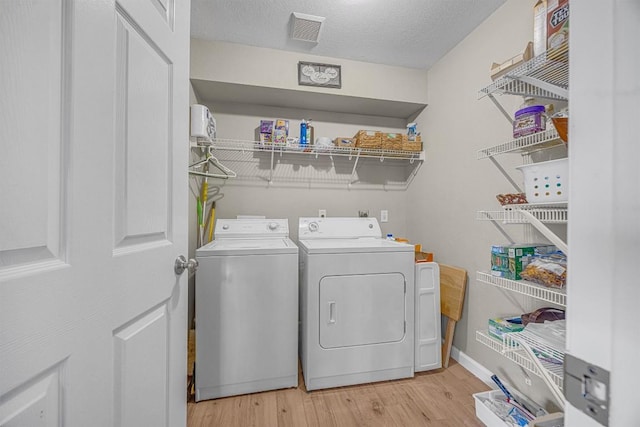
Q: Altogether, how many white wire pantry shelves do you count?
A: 5